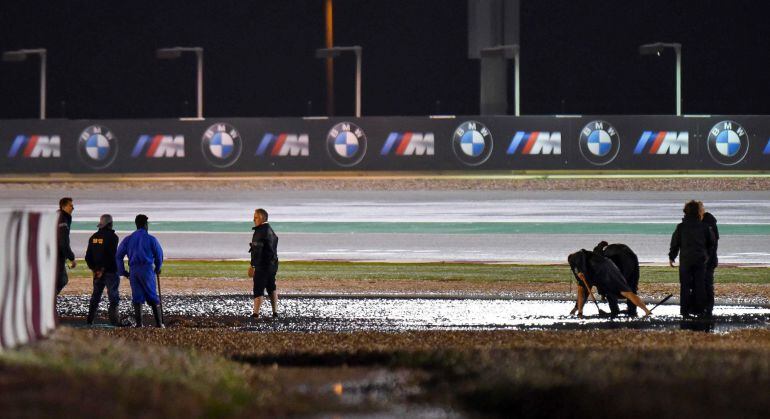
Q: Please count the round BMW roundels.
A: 6